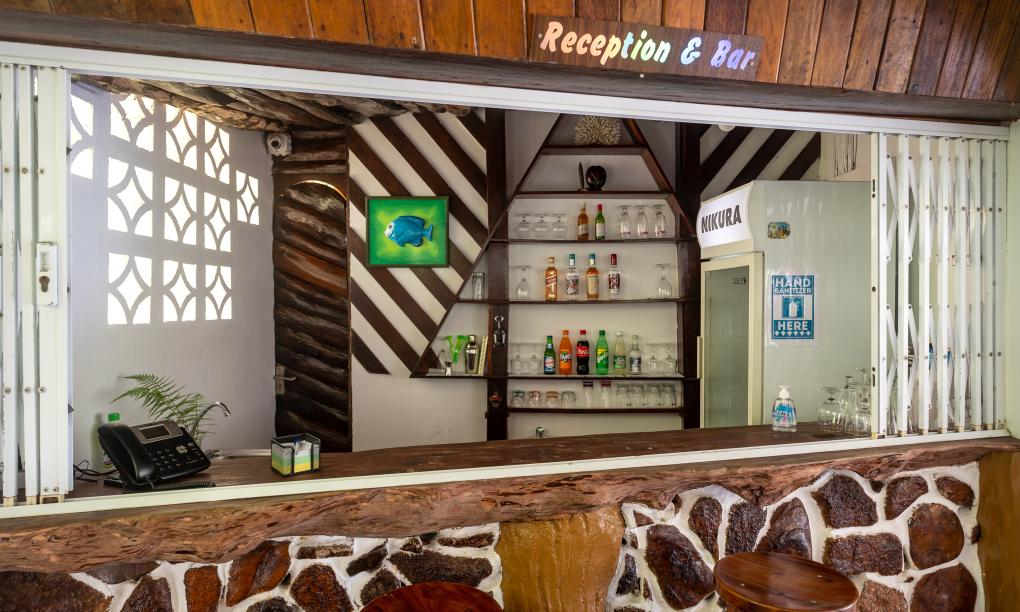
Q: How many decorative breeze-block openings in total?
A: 11